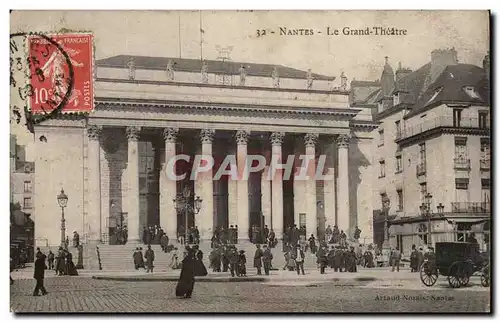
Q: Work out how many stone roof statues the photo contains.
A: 7